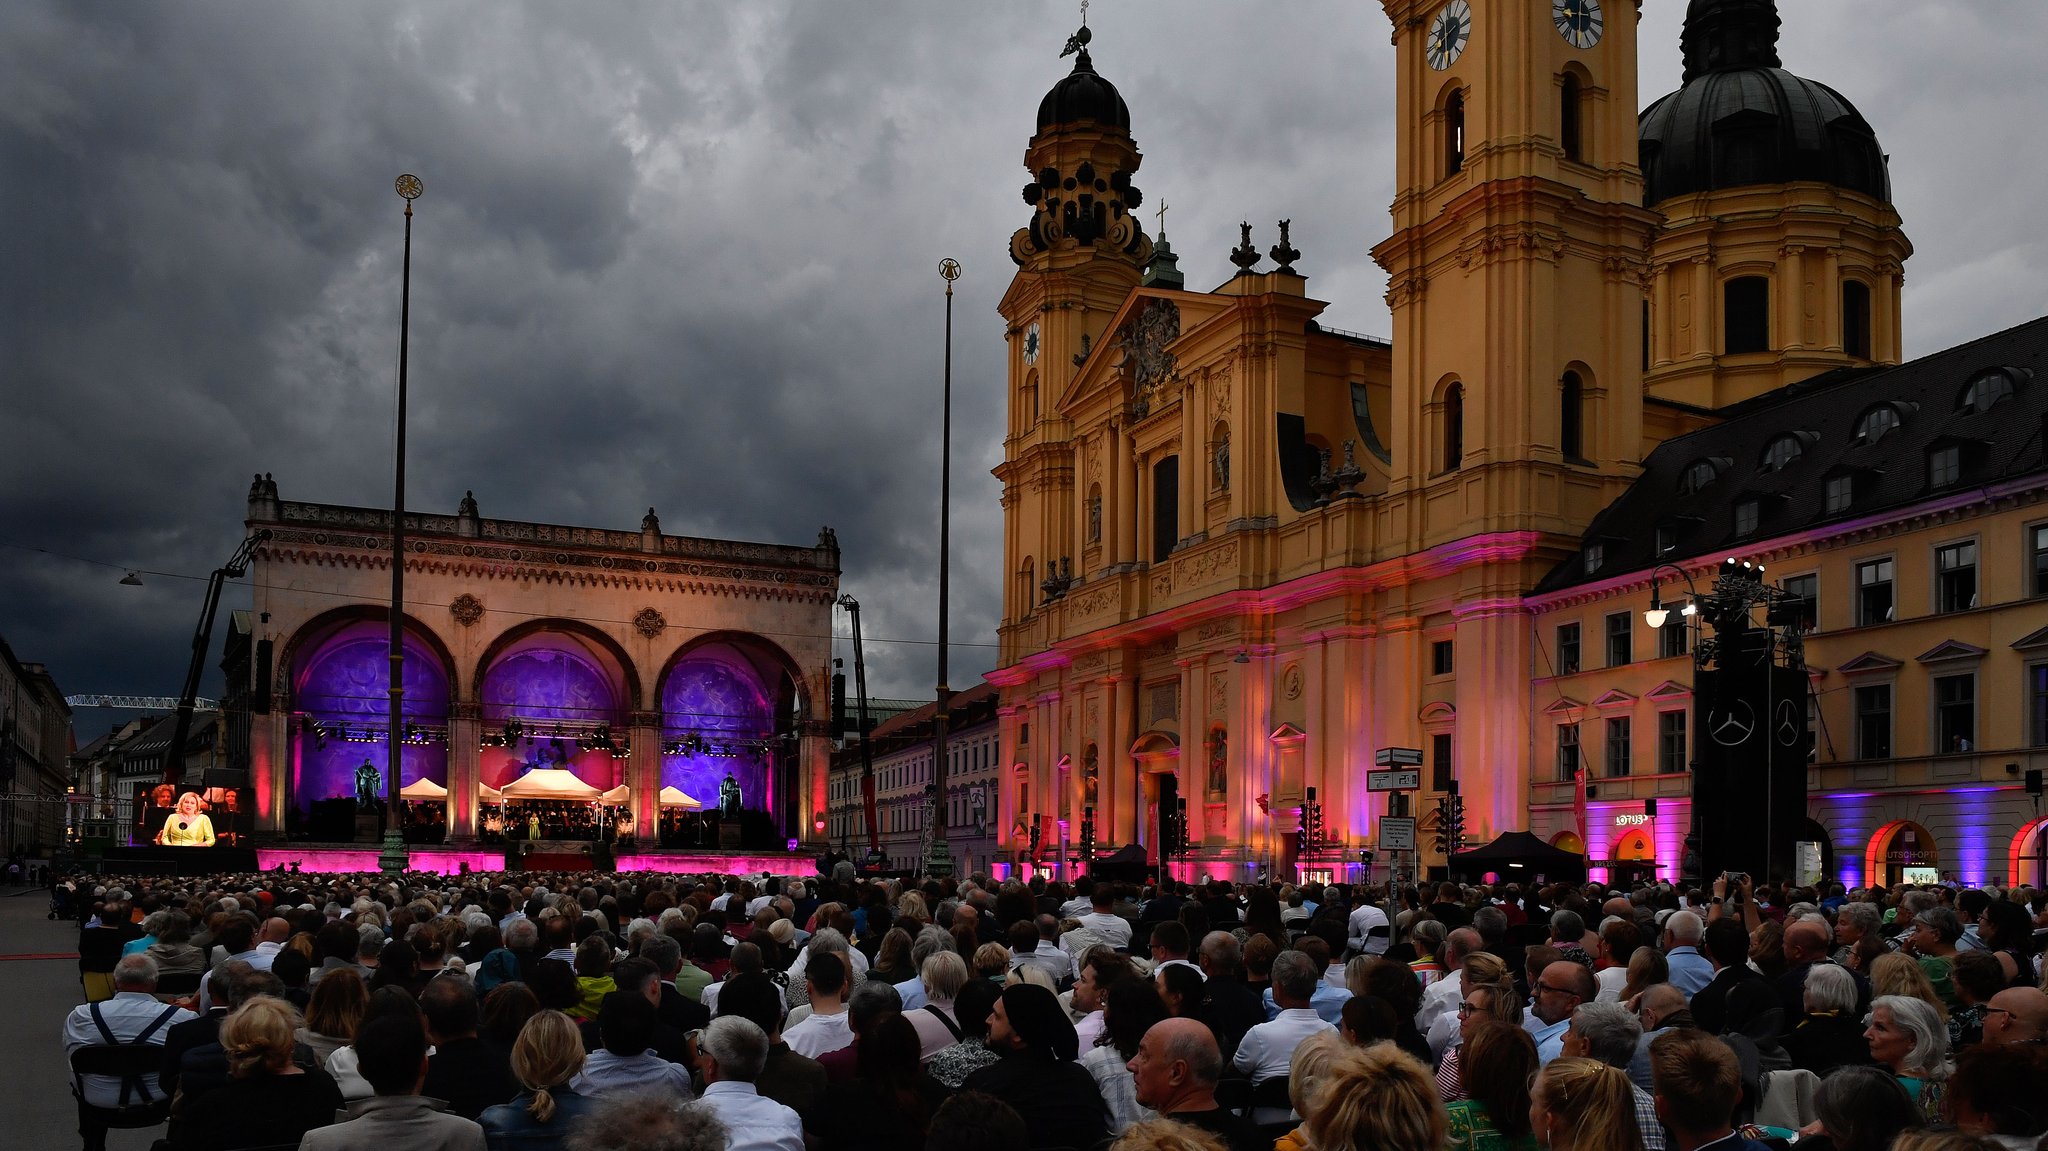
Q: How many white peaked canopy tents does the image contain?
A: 5